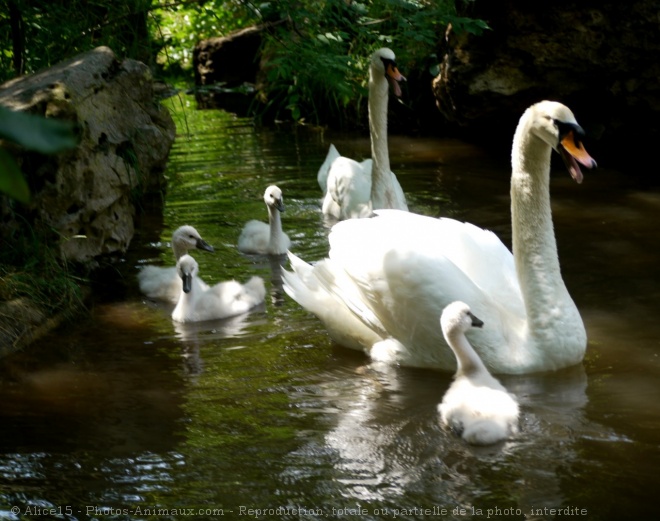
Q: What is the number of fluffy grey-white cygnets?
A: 4